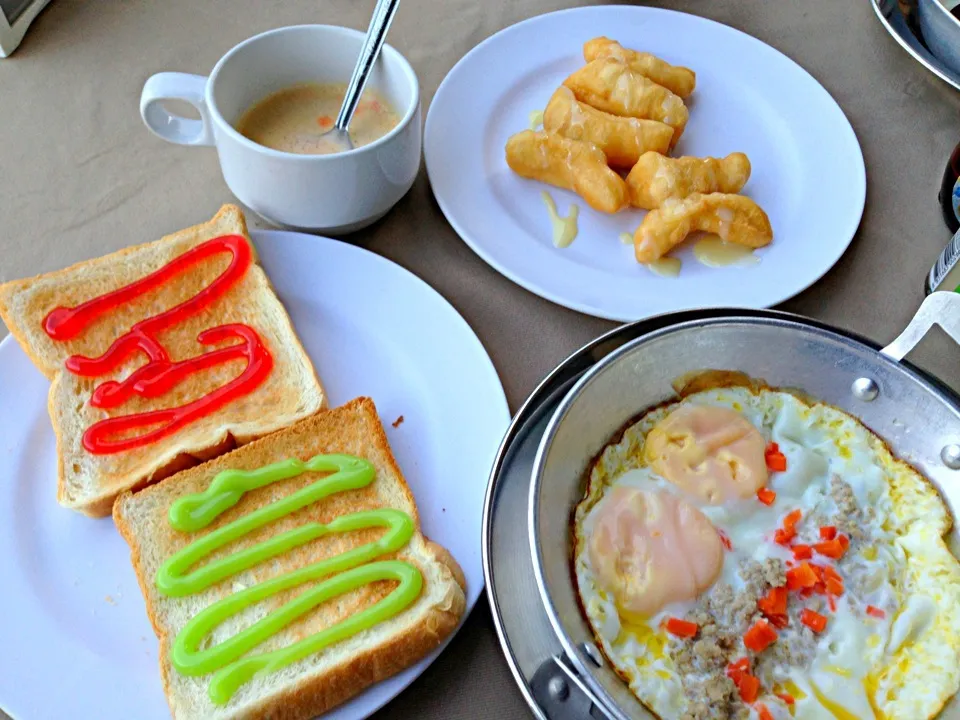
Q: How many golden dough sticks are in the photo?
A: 6